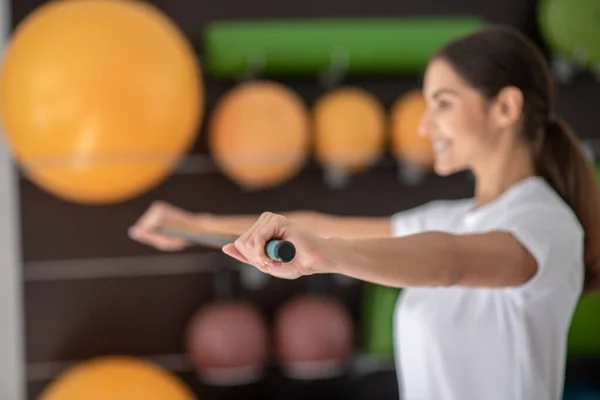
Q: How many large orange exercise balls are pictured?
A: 2